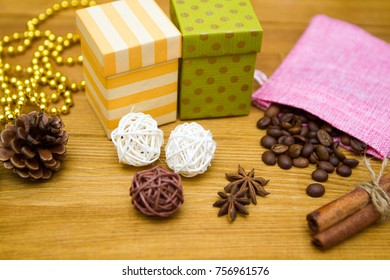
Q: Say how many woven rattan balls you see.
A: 3